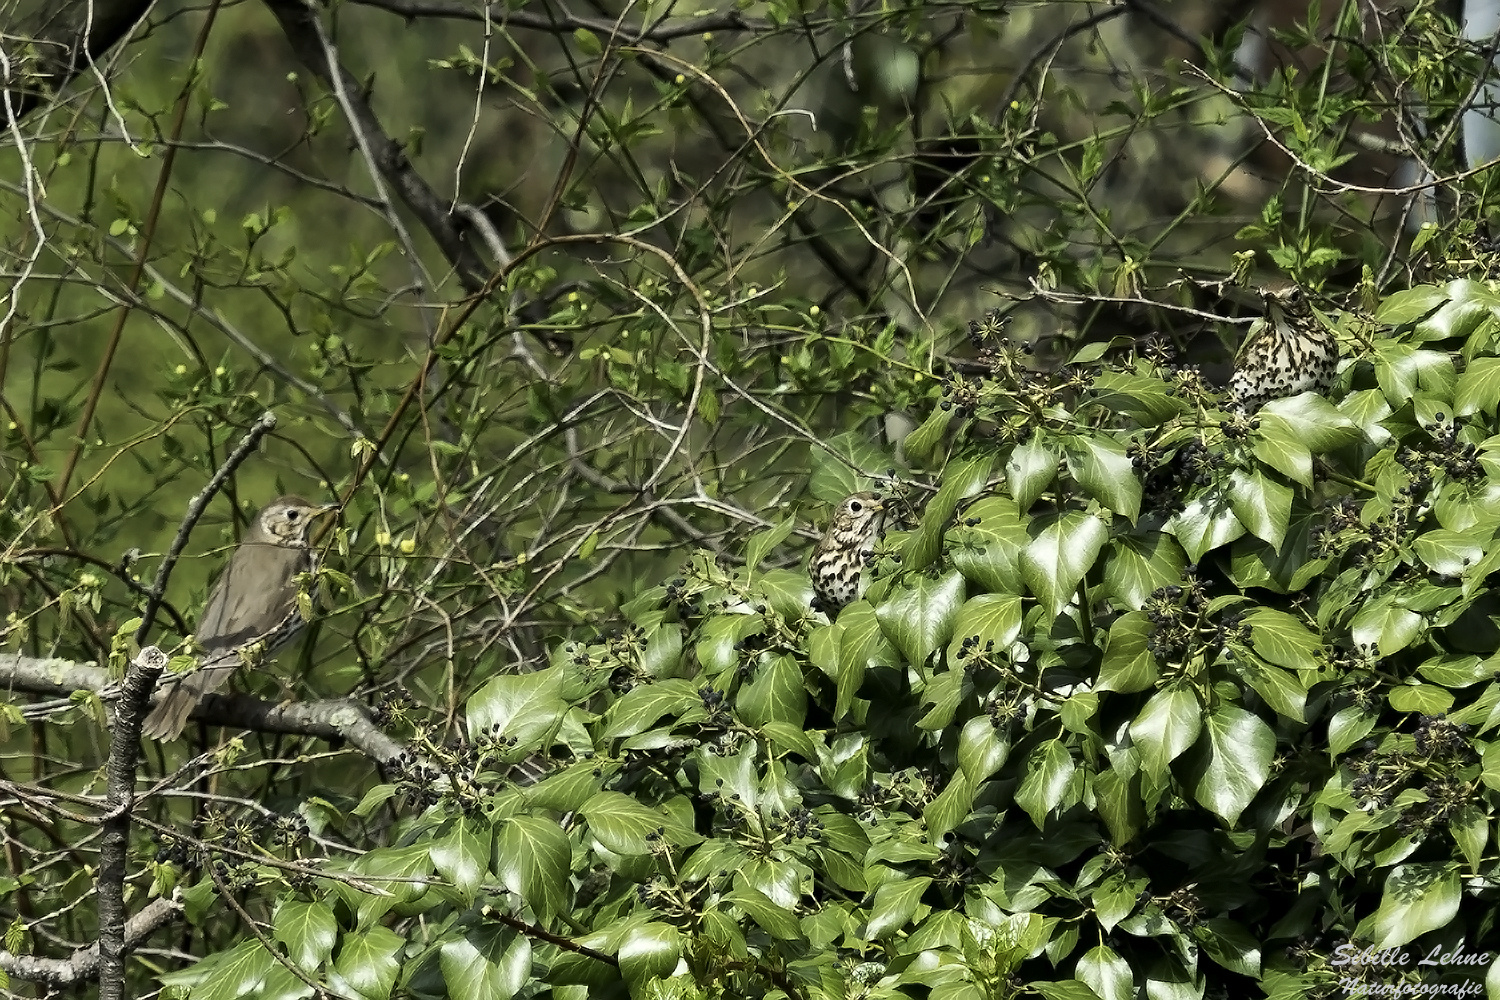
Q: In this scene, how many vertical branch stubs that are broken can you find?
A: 1